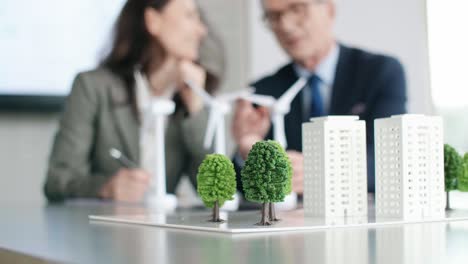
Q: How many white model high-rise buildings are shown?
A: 2